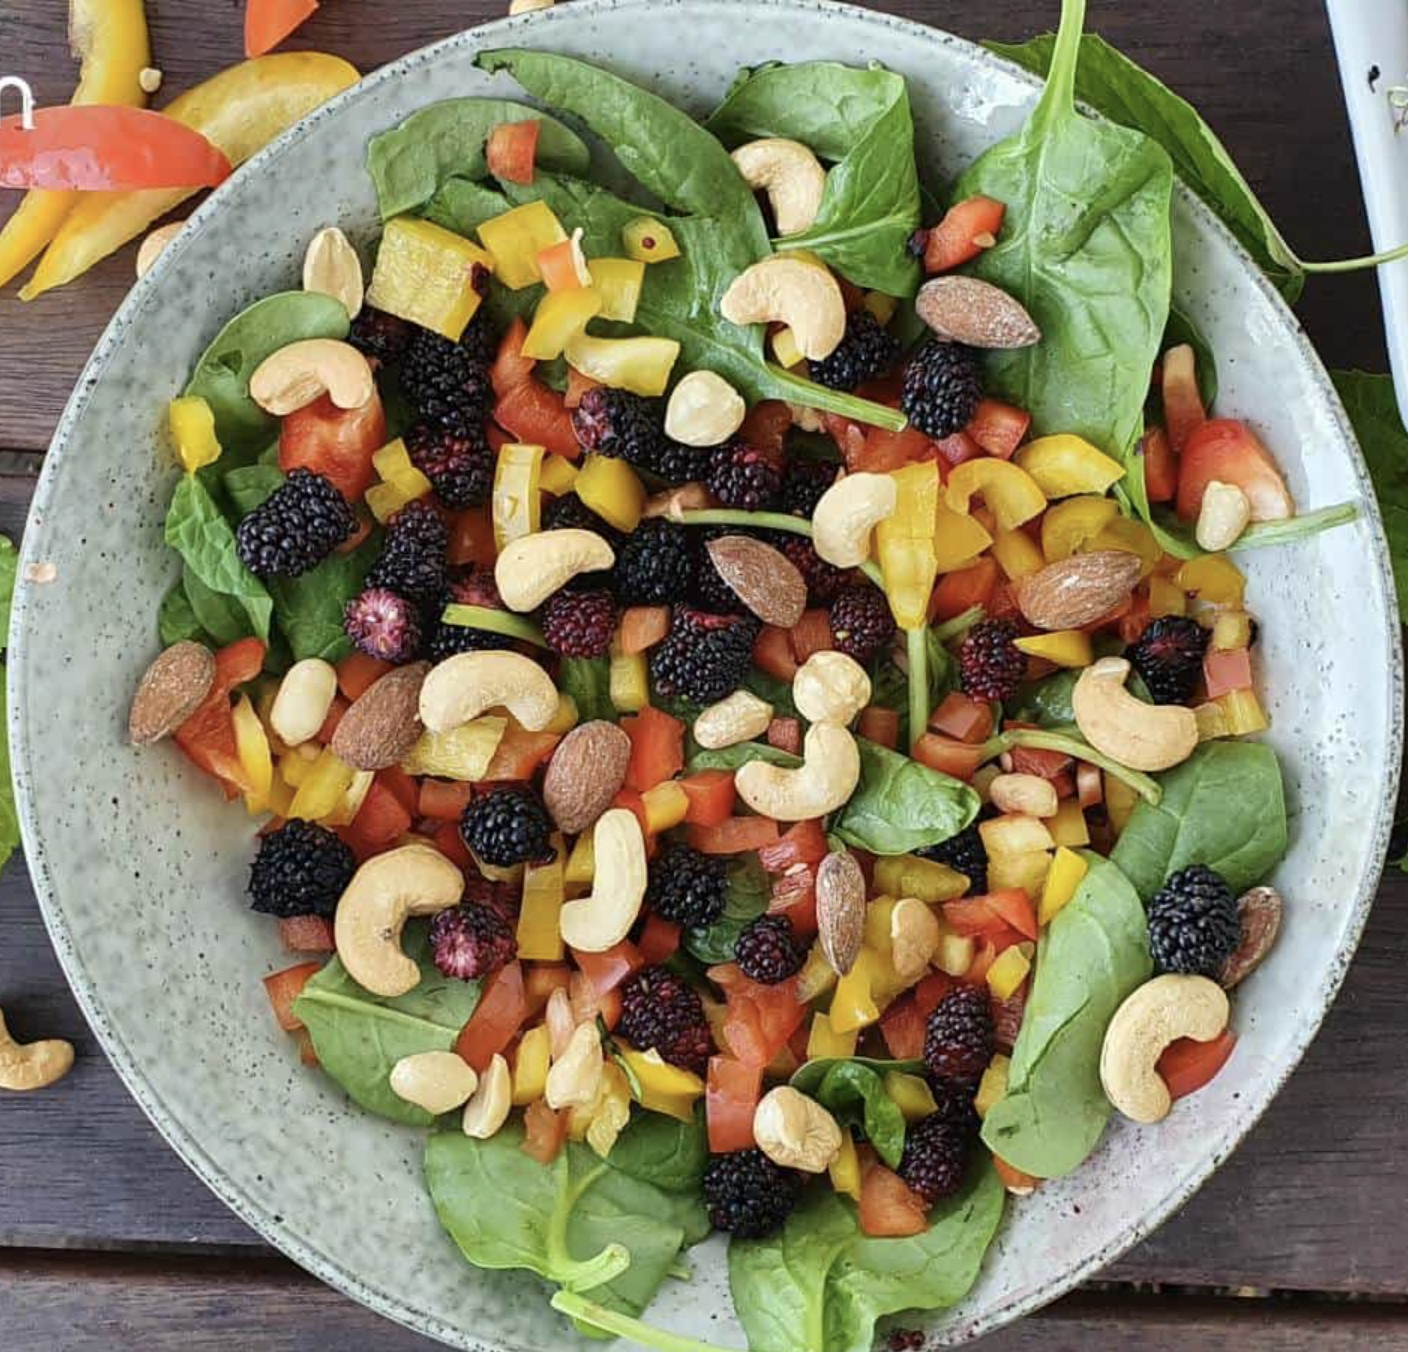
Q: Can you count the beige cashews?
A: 12